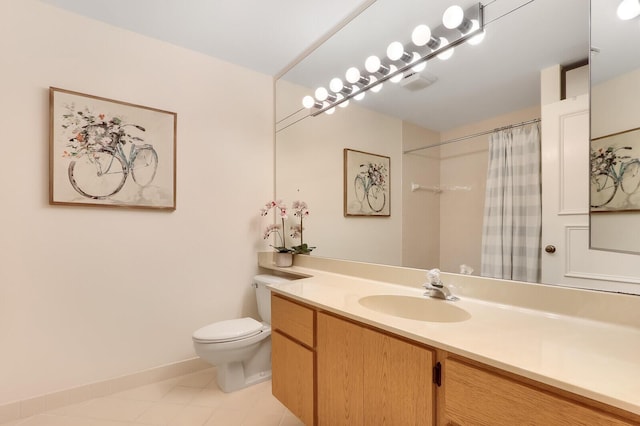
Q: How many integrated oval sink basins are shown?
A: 1